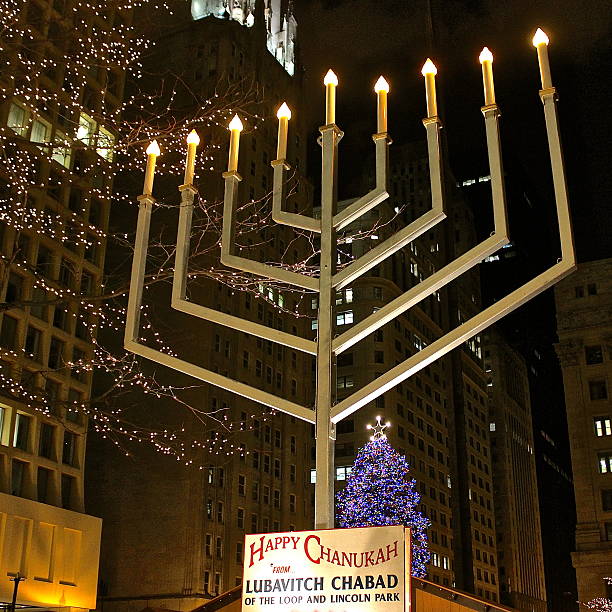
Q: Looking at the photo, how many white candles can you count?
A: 9